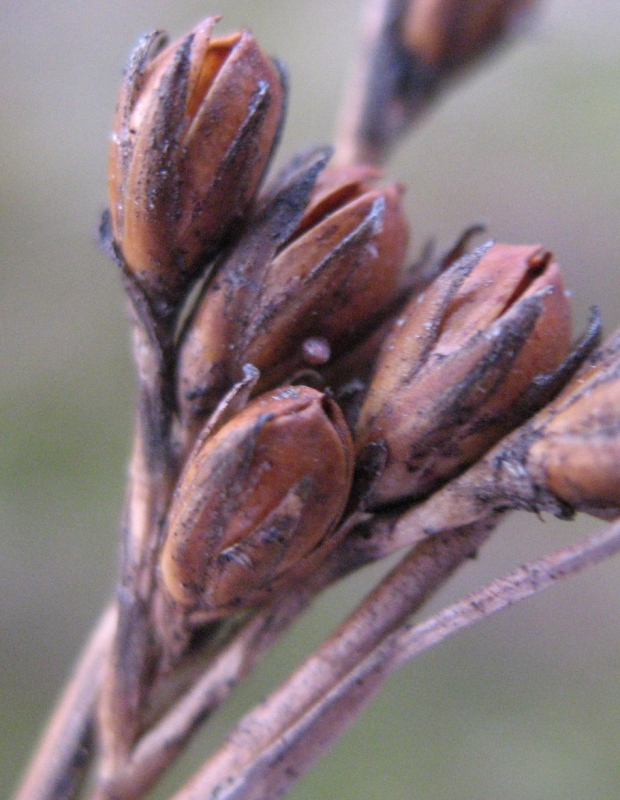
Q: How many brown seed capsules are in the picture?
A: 6